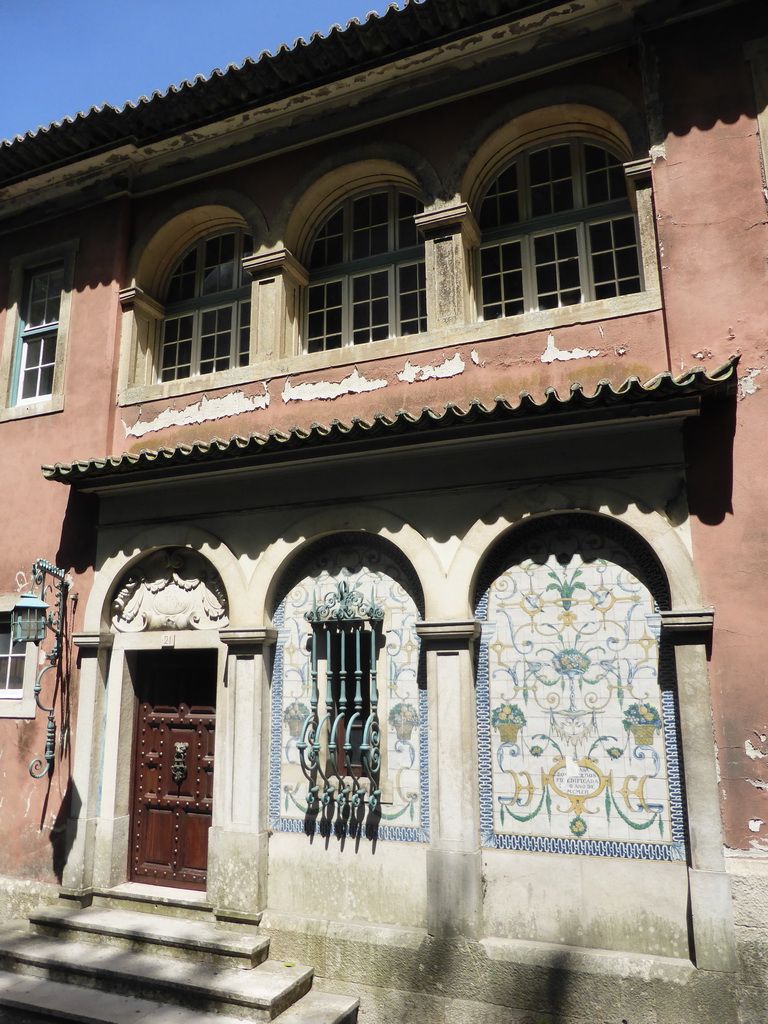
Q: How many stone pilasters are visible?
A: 8